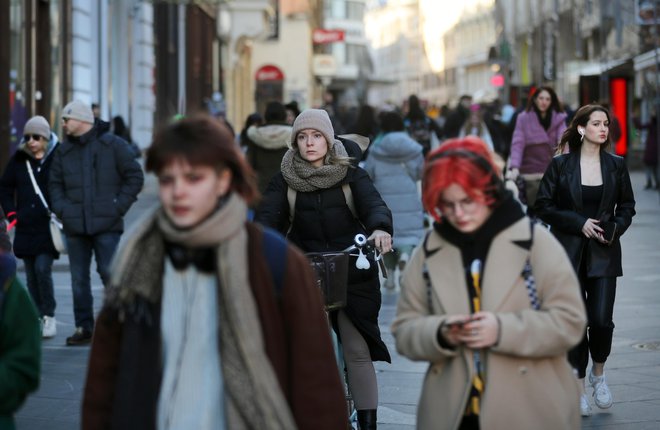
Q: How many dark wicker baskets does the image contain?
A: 1